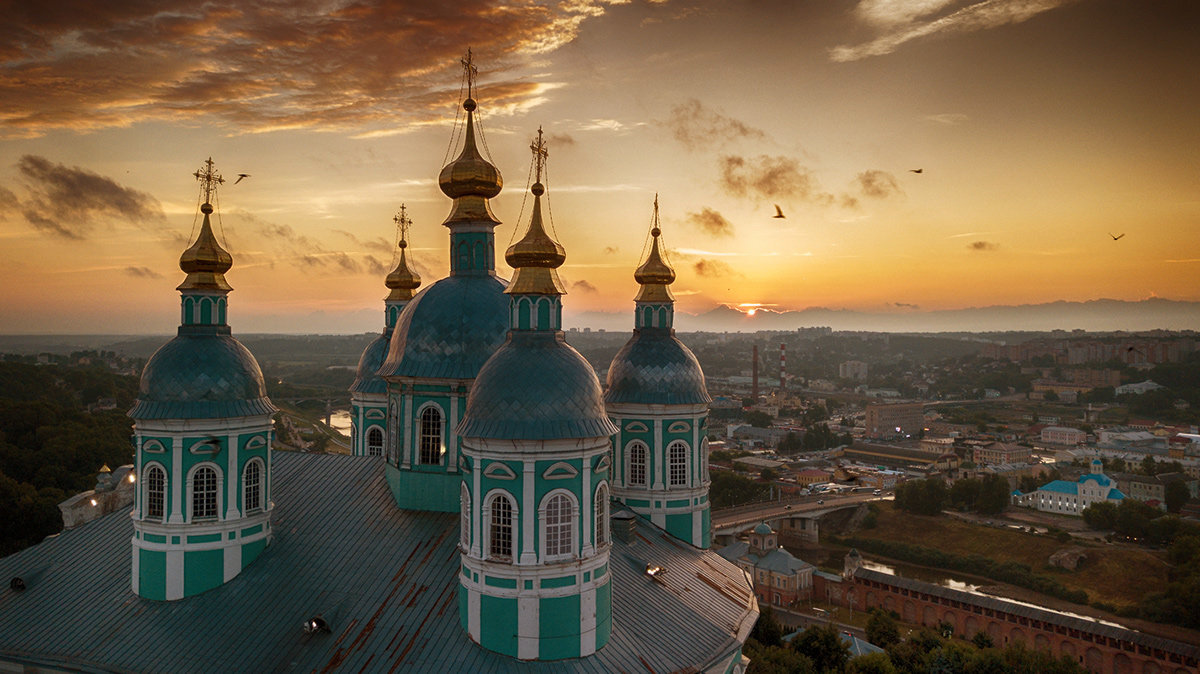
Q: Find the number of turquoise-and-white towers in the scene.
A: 5